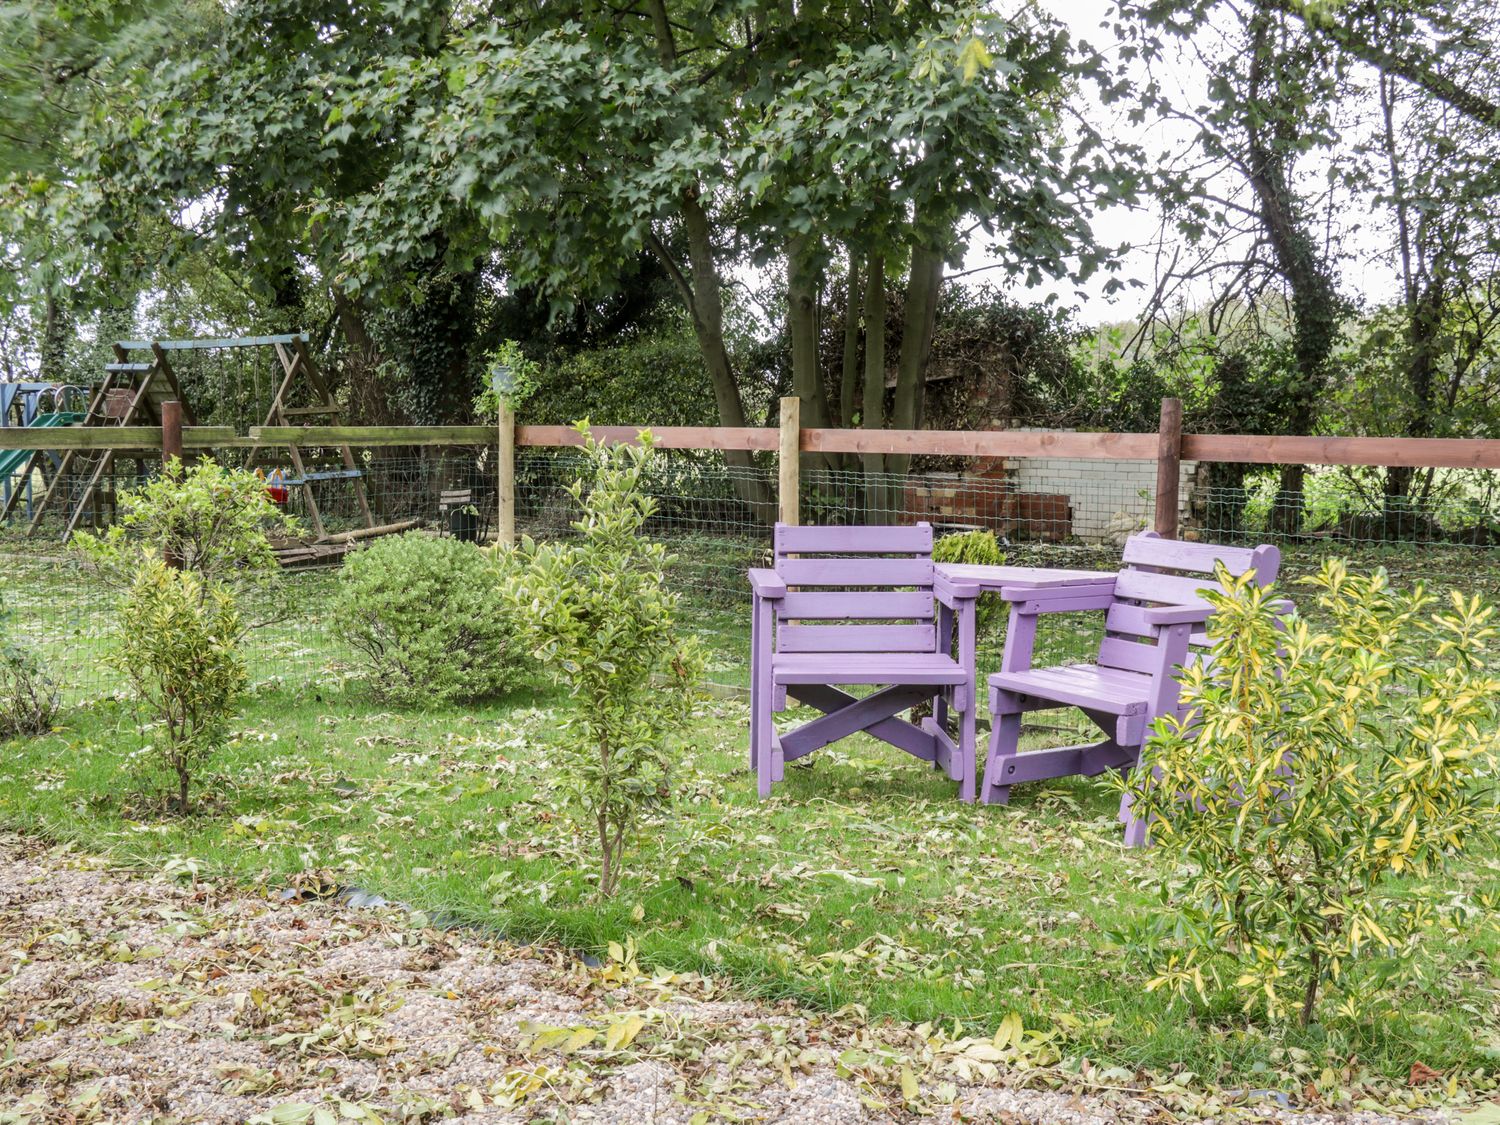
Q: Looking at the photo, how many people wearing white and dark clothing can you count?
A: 0